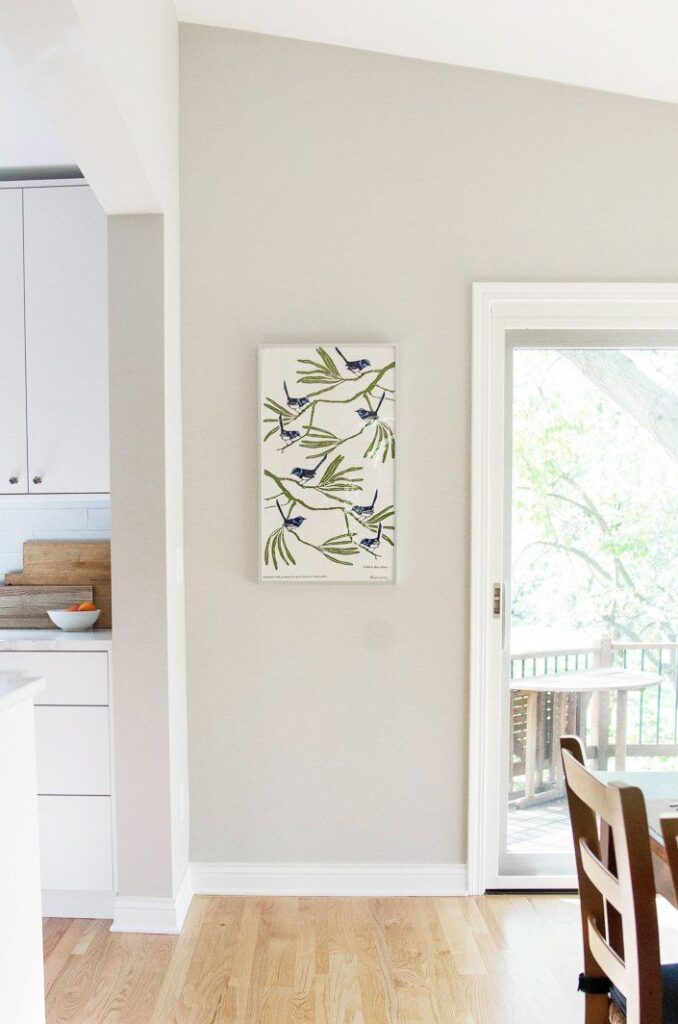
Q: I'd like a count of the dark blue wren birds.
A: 8